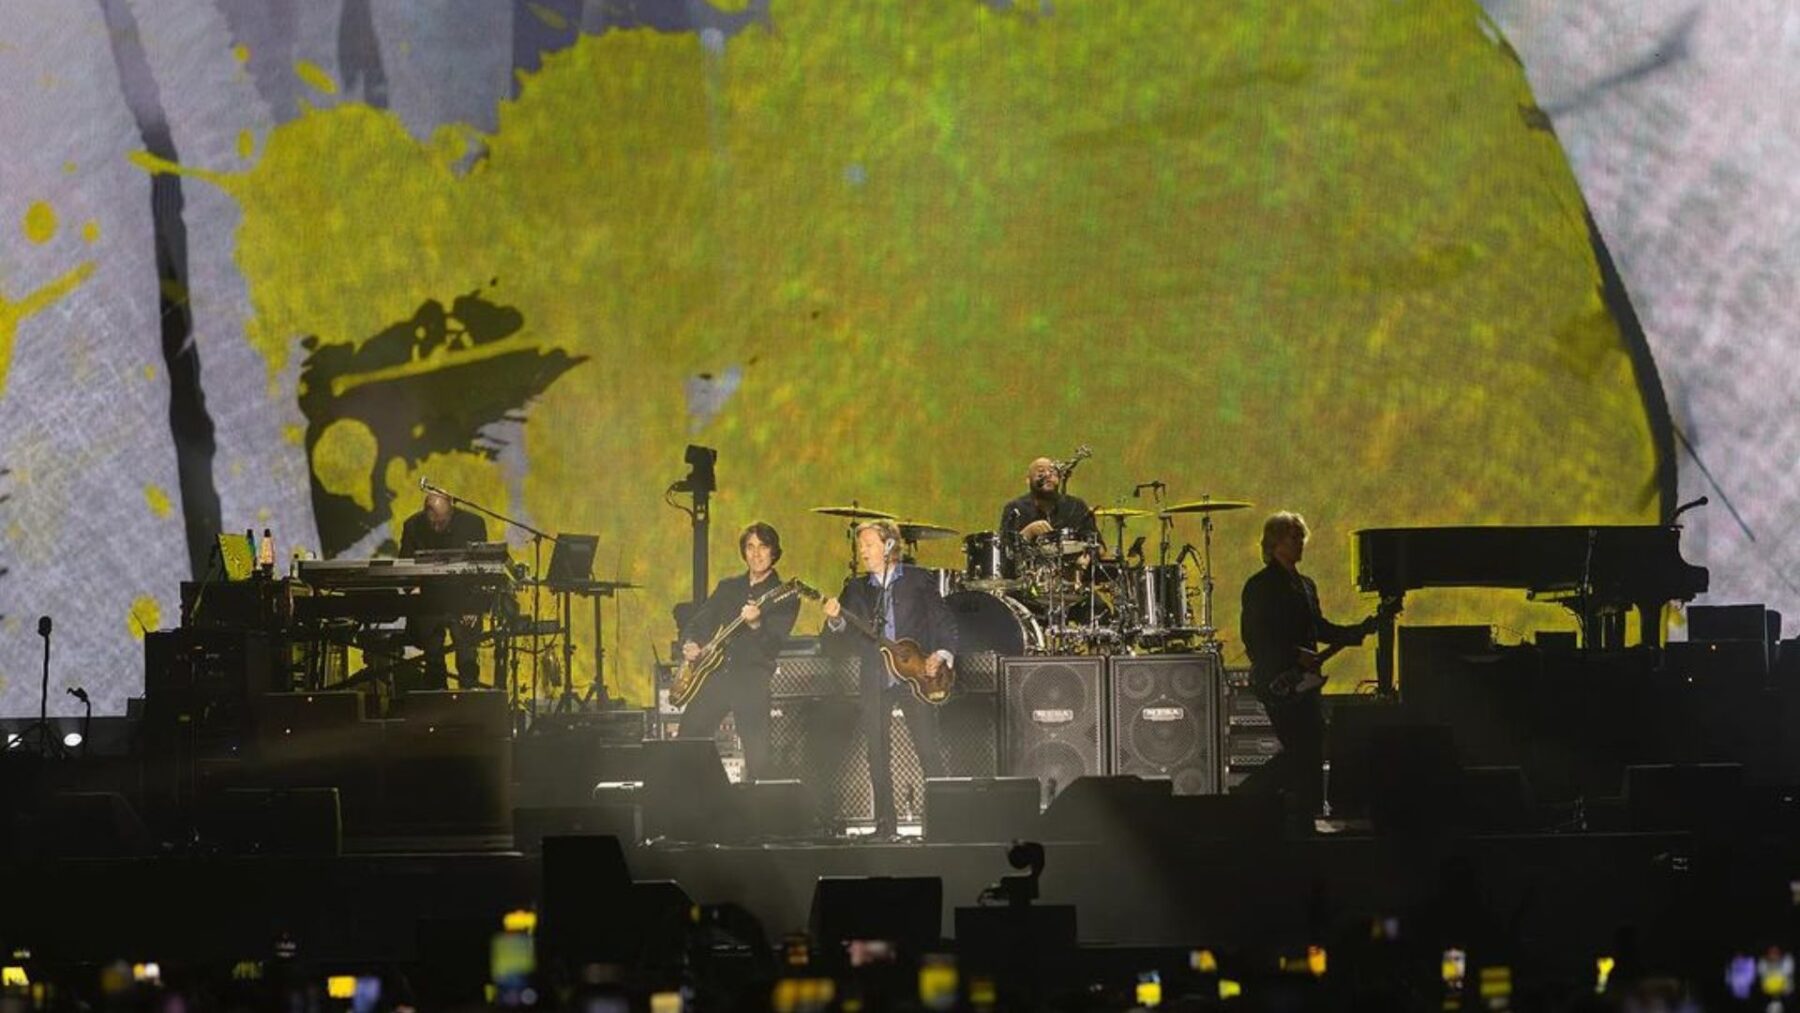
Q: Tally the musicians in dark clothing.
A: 5